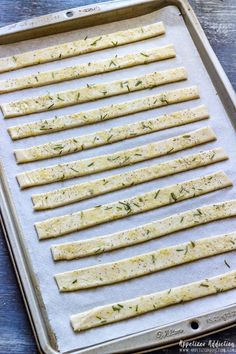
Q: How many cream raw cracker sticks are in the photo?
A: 11